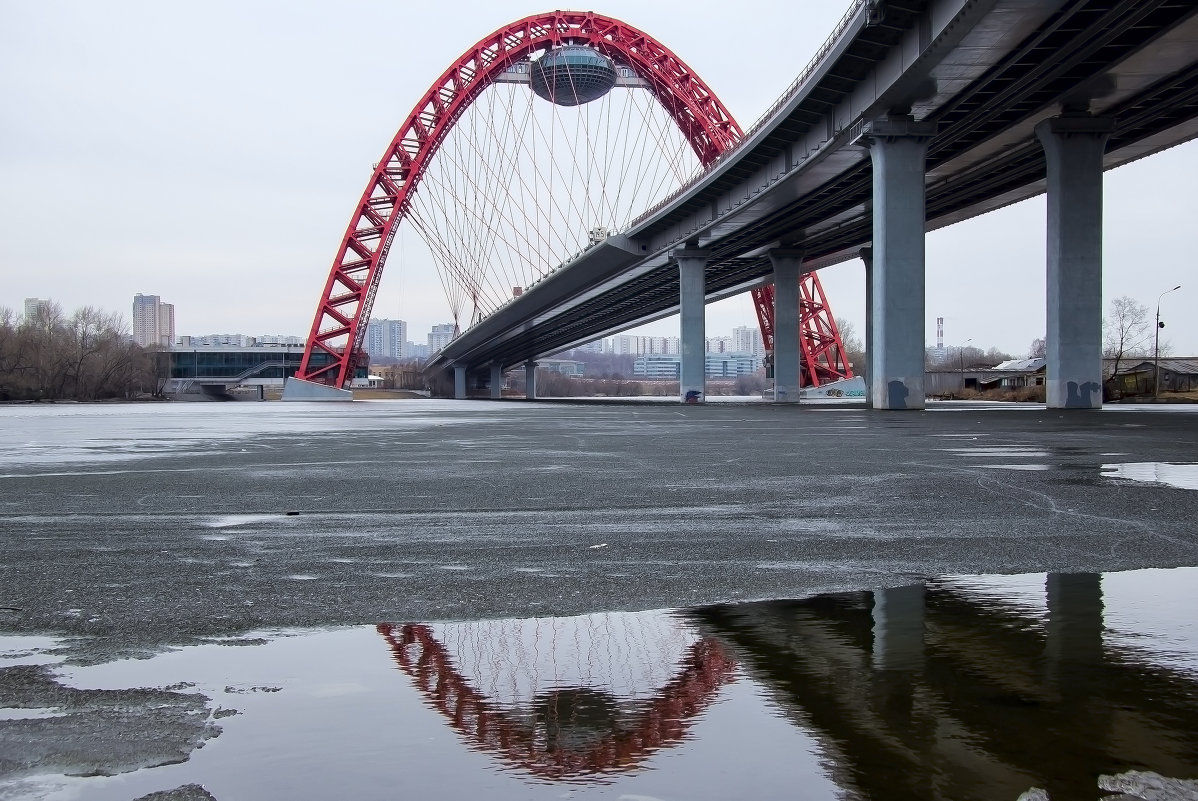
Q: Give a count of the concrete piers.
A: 8